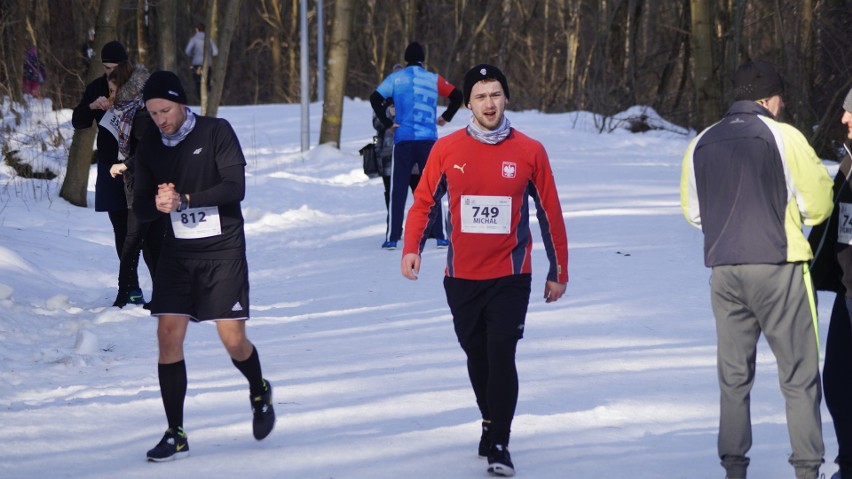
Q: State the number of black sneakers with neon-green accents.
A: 2